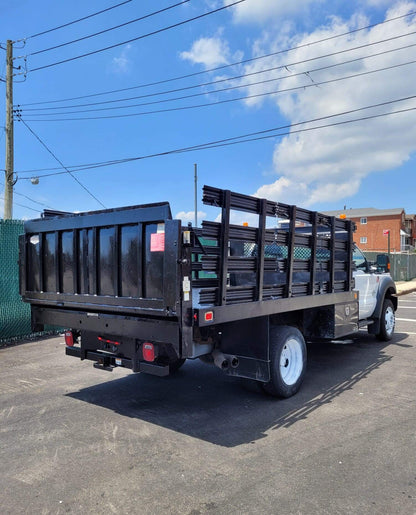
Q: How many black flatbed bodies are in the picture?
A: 1